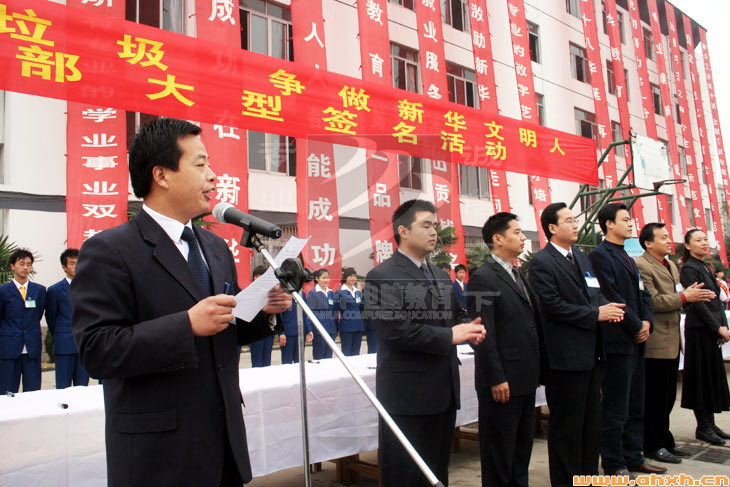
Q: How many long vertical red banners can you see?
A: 14